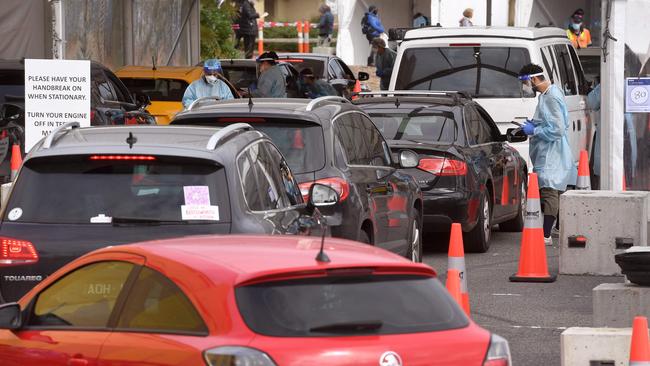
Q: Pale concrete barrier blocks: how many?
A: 3